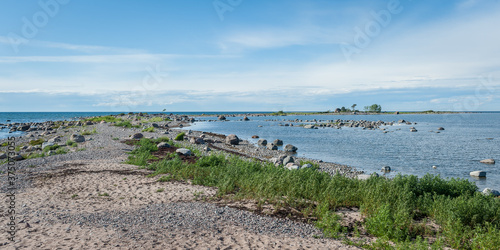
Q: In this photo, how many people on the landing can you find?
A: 0